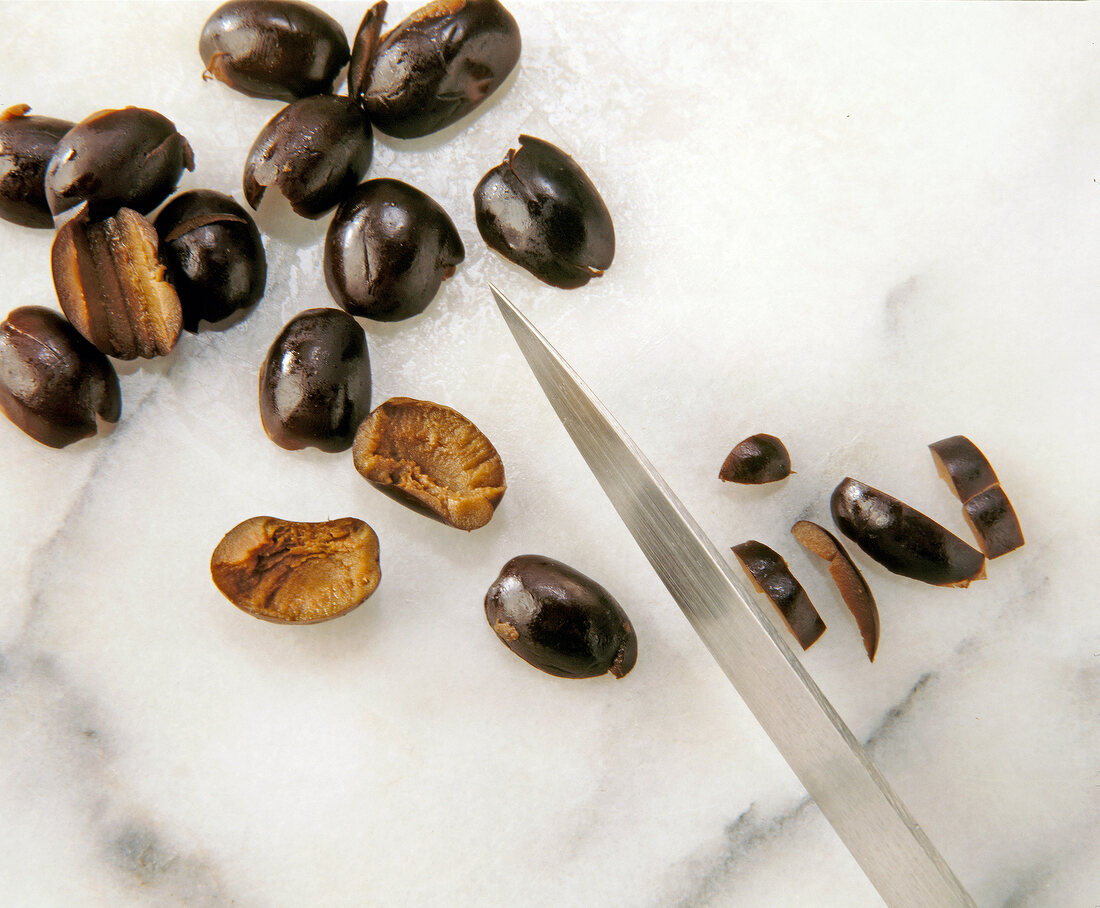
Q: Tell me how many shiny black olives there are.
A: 11